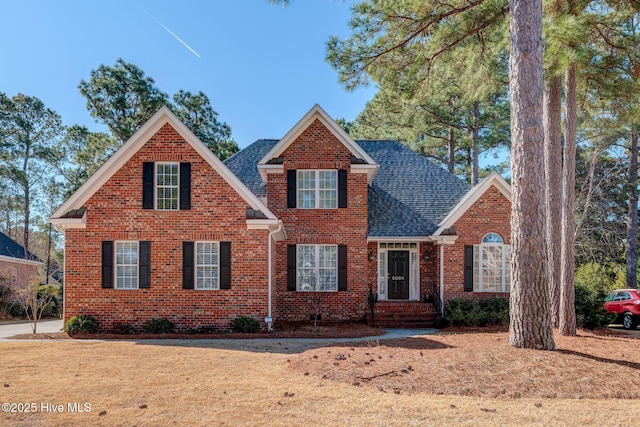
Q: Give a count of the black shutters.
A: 11